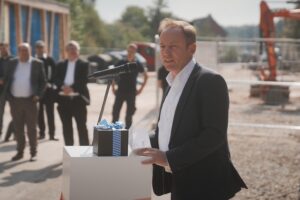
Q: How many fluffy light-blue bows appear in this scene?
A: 1